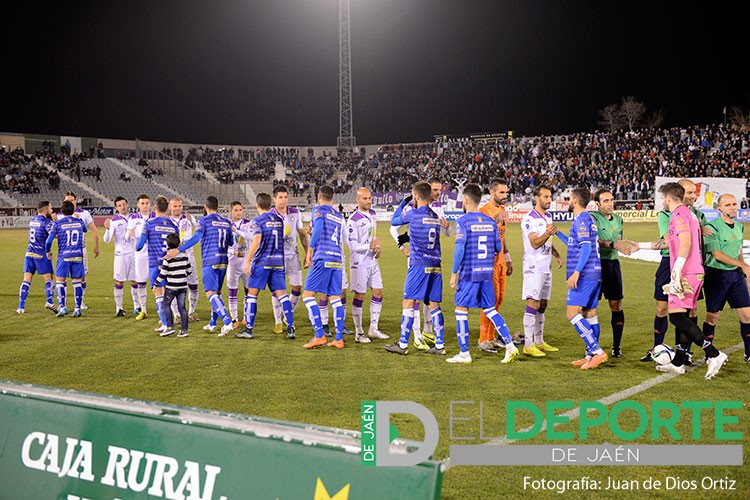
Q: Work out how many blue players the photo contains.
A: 9